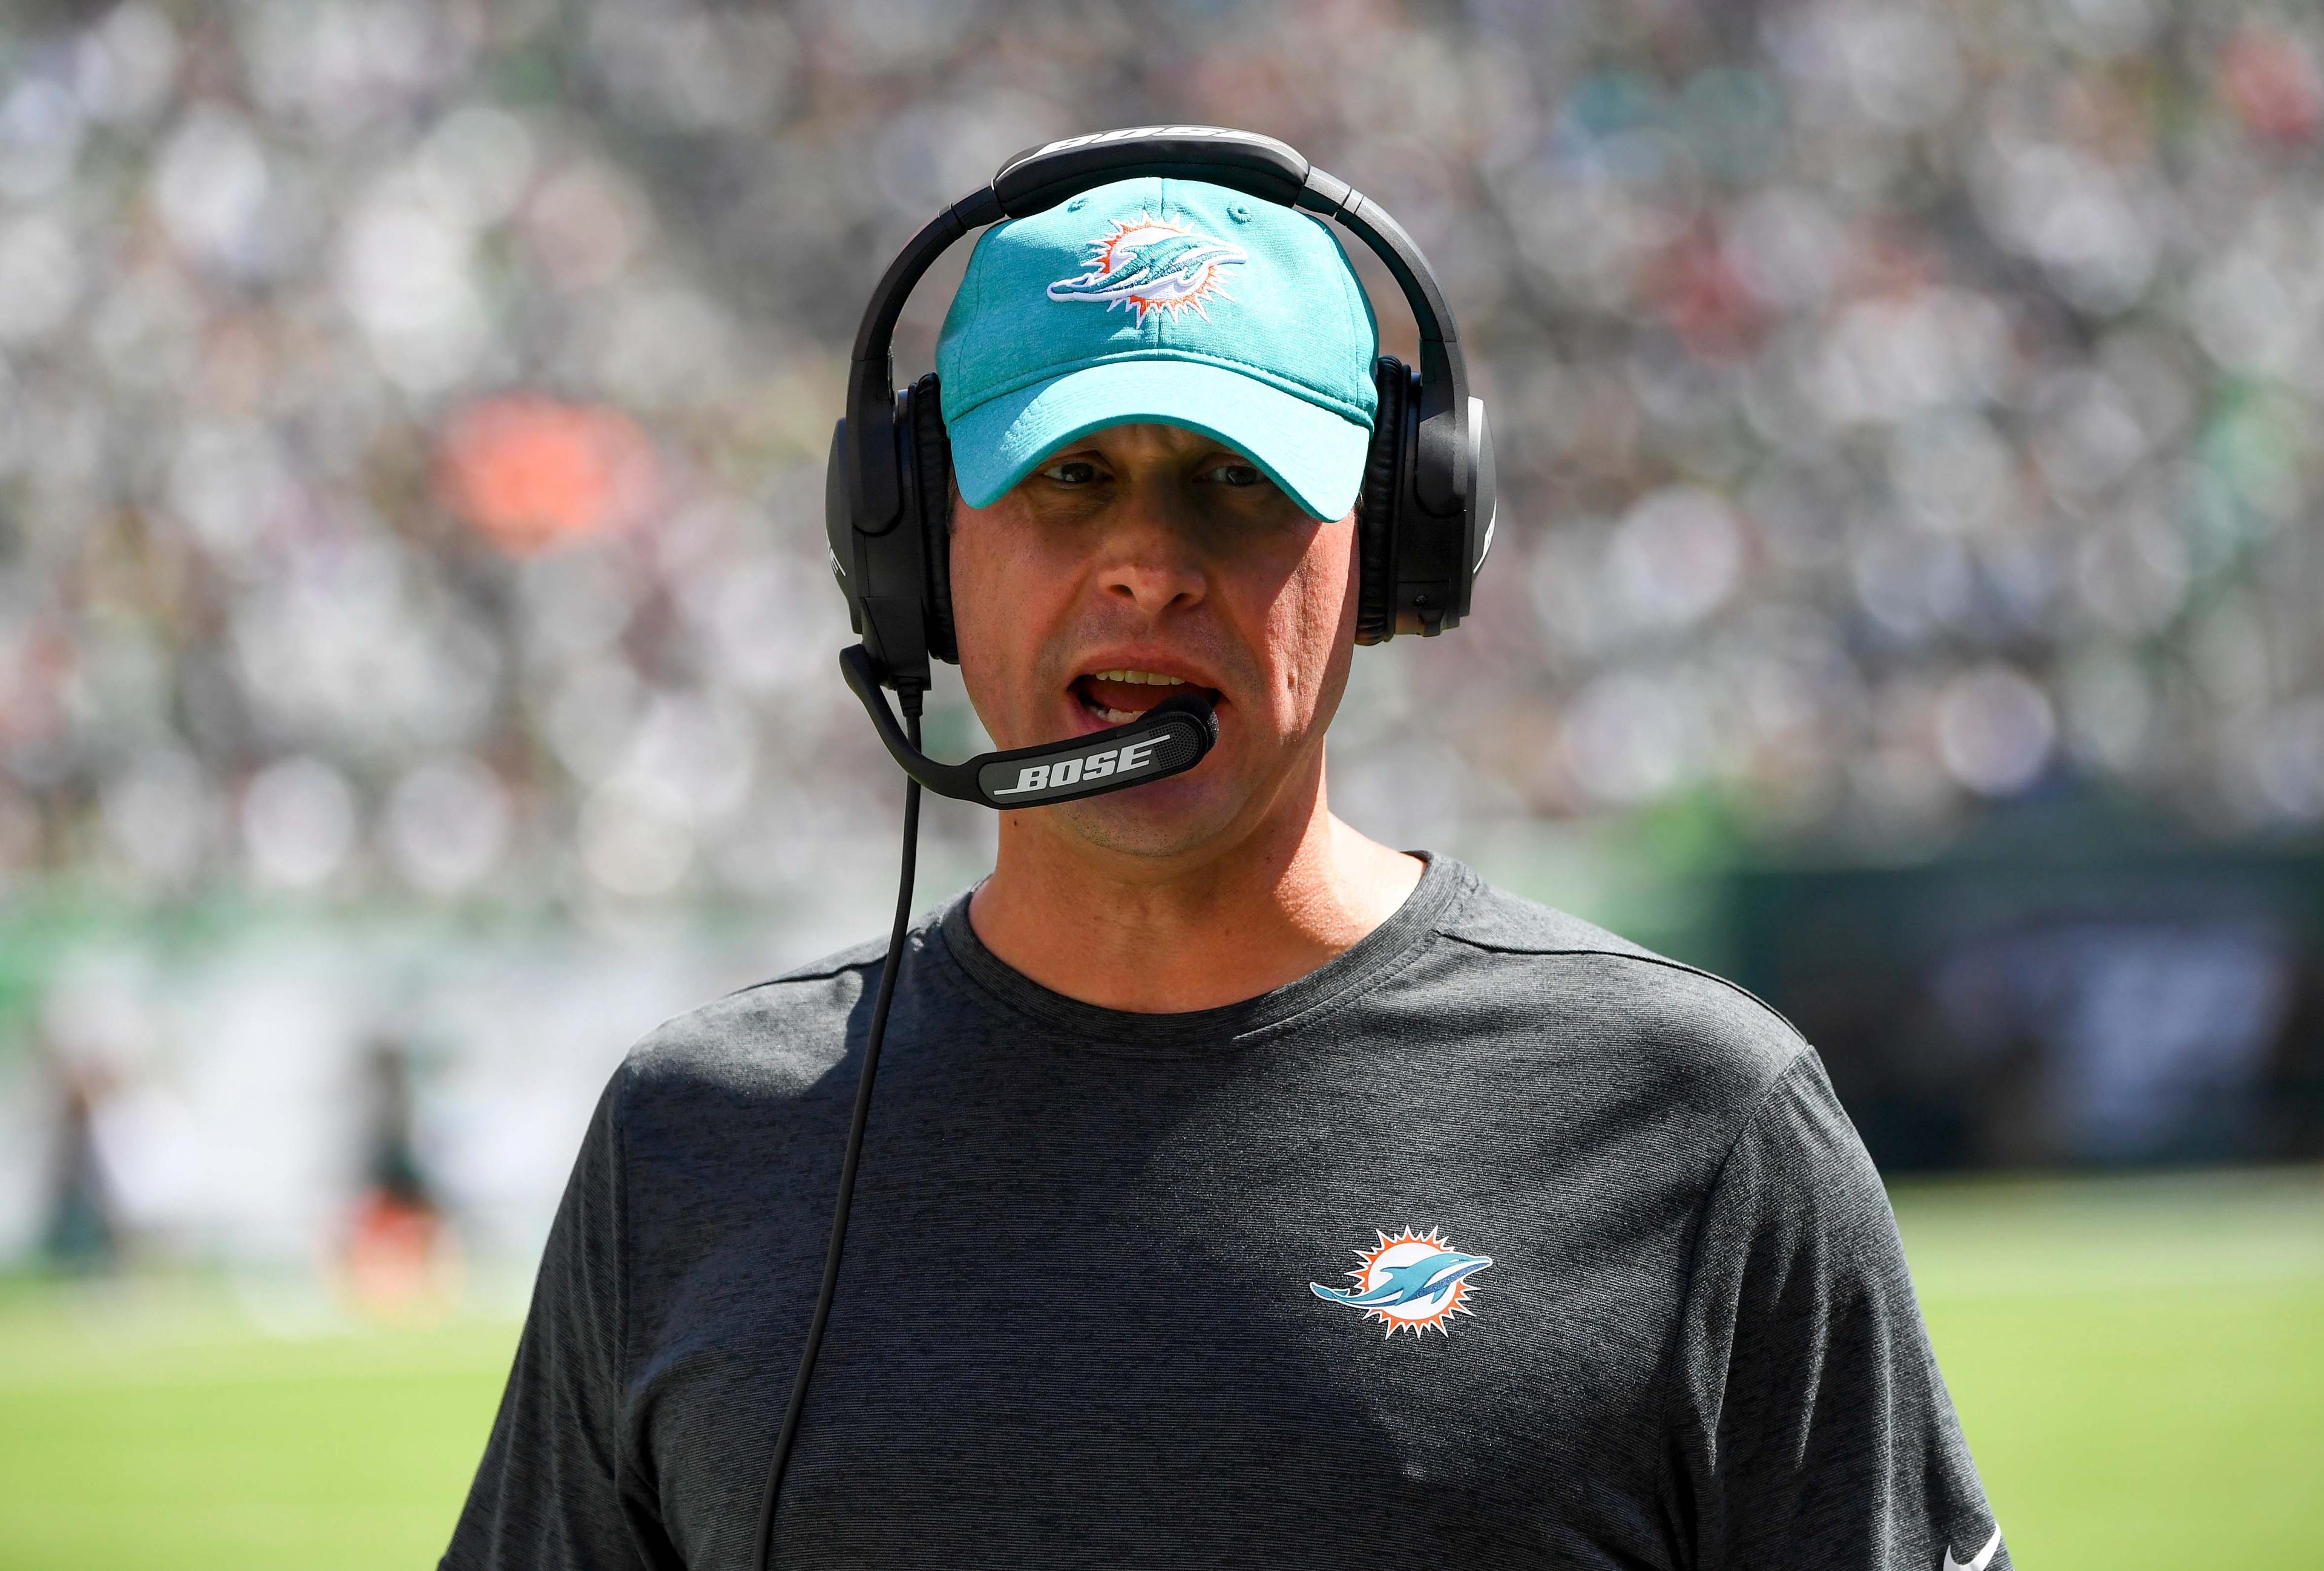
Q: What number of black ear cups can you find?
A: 2